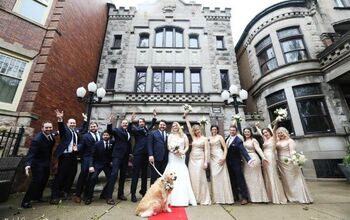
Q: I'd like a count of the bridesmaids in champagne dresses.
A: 5